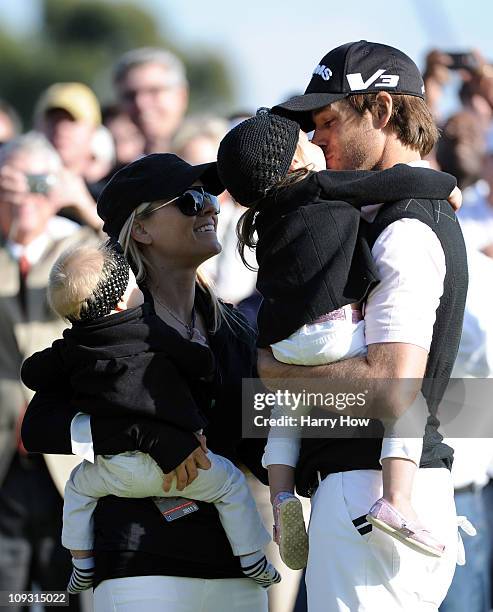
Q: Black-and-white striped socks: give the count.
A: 2